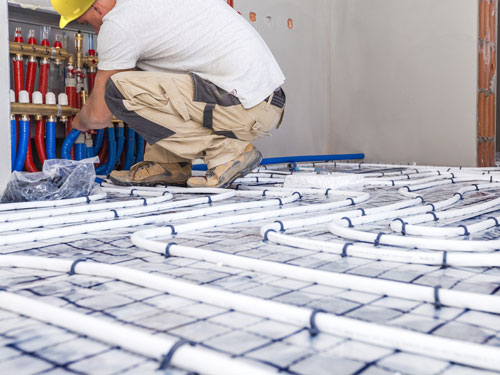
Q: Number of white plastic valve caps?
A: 5